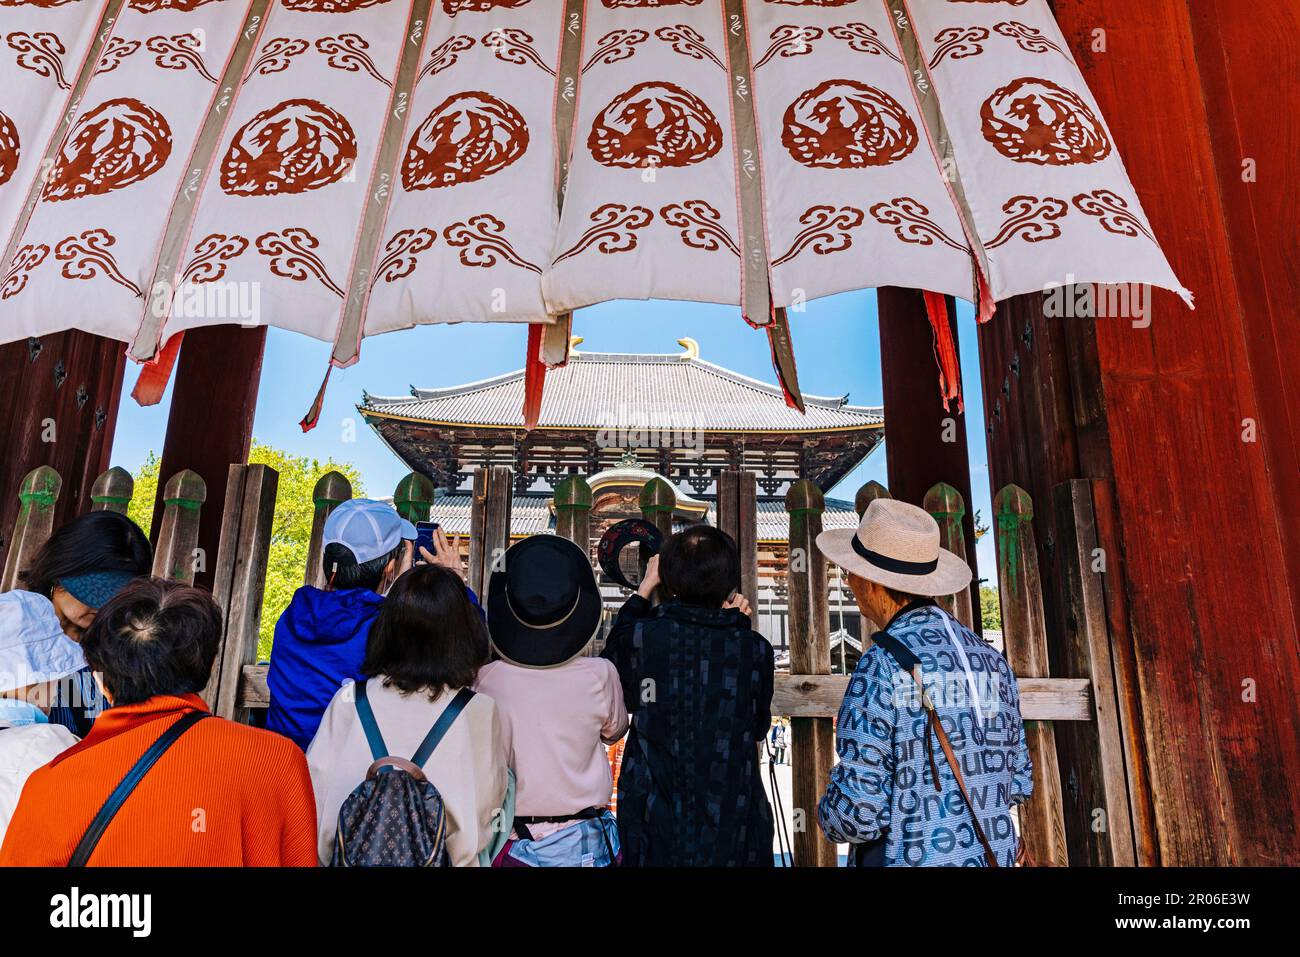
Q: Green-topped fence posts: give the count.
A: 11